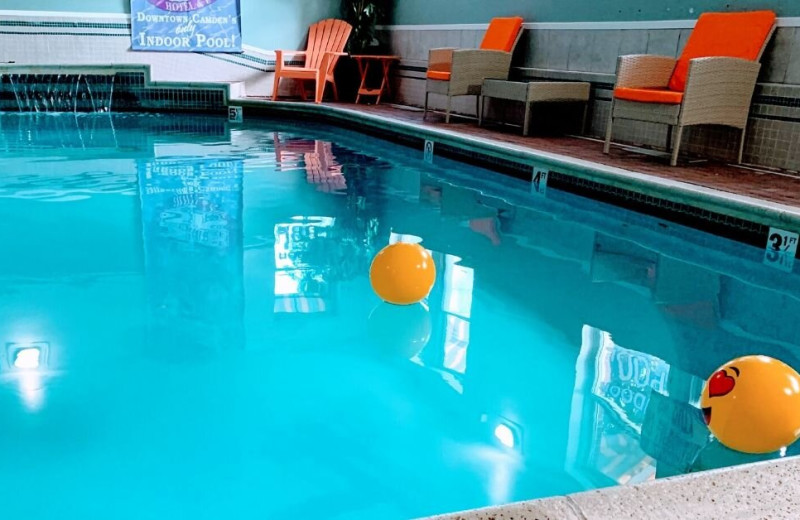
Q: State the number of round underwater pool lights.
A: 2